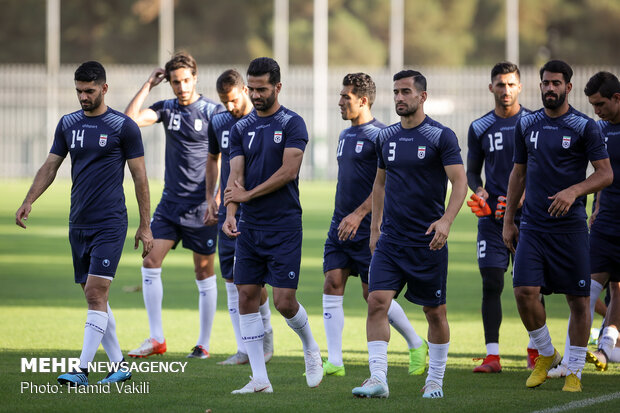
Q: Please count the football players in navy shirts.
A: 9